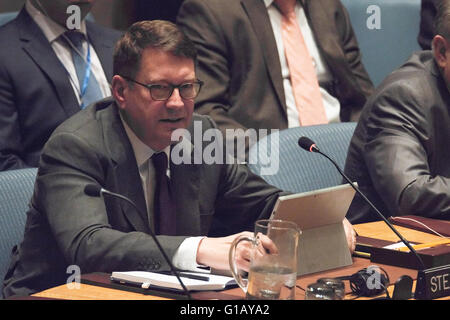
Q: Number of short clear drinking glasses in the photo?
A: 2